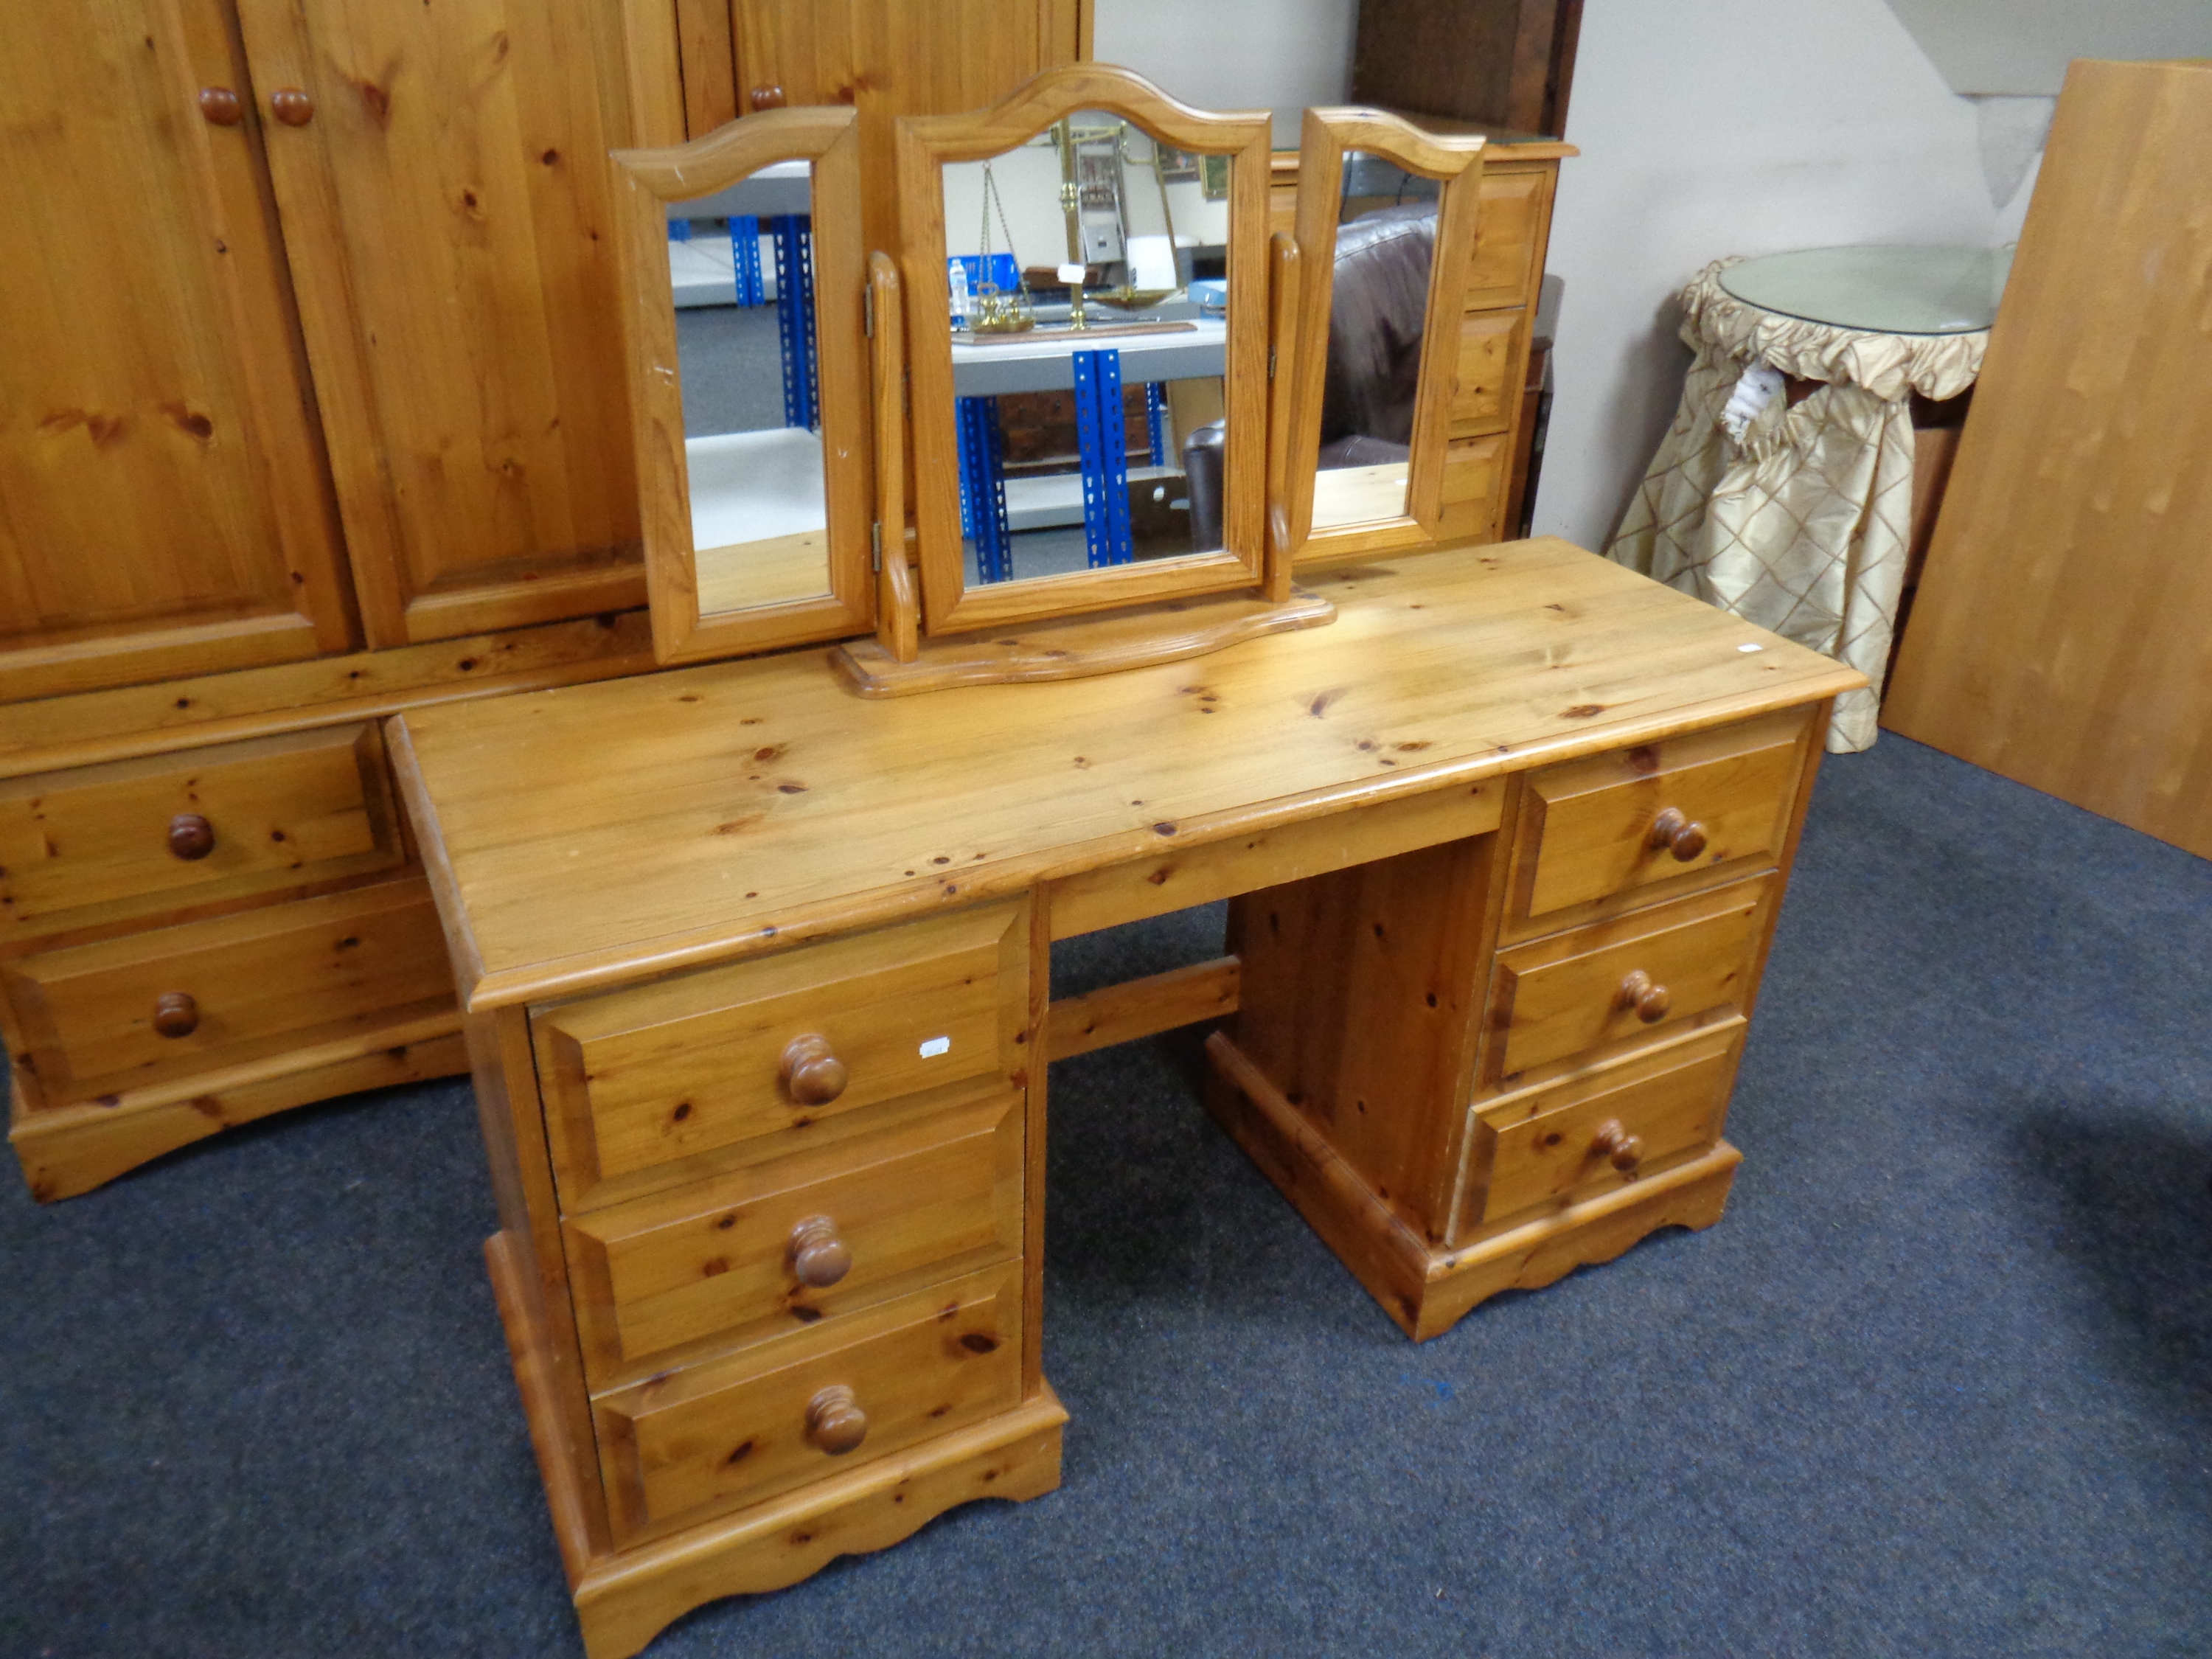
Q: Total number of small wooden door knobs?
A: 11